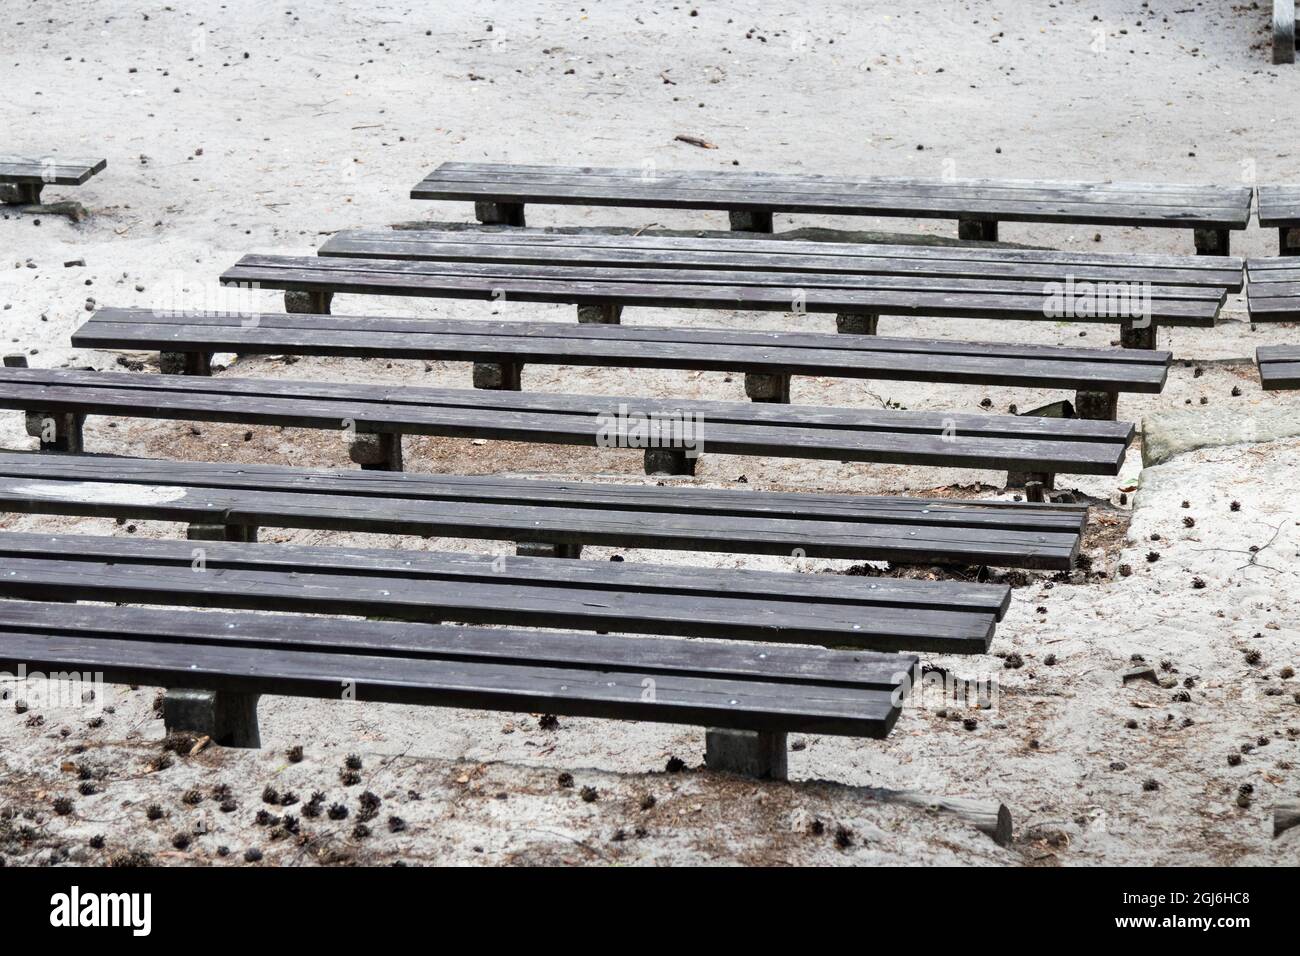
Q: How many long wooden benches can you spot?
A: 8